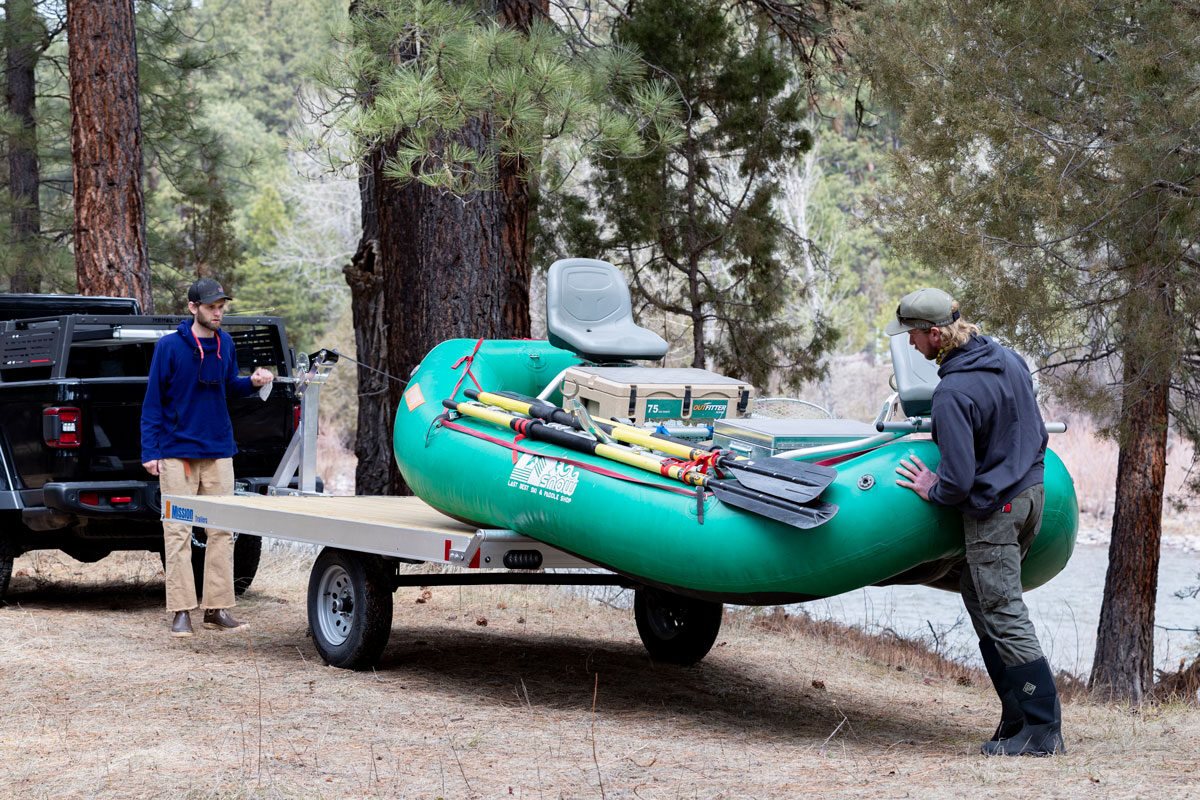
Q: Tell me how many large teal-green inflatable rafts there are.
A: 1